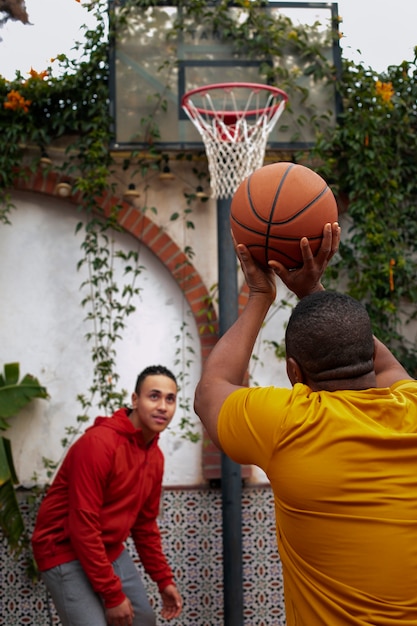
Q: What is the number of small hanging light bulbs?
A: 5